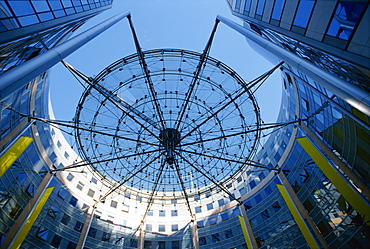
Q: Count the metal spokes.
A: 12